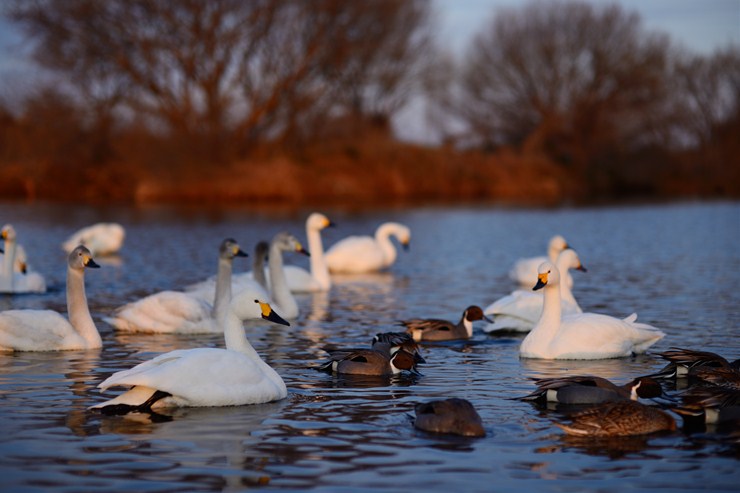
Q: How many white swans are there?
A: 13